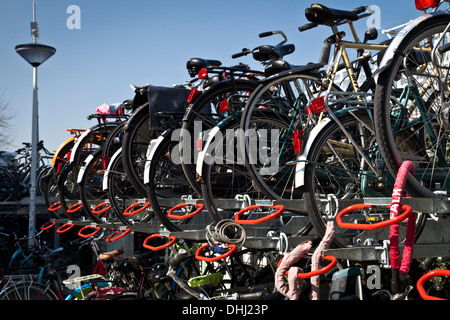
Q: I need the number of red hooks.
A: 15